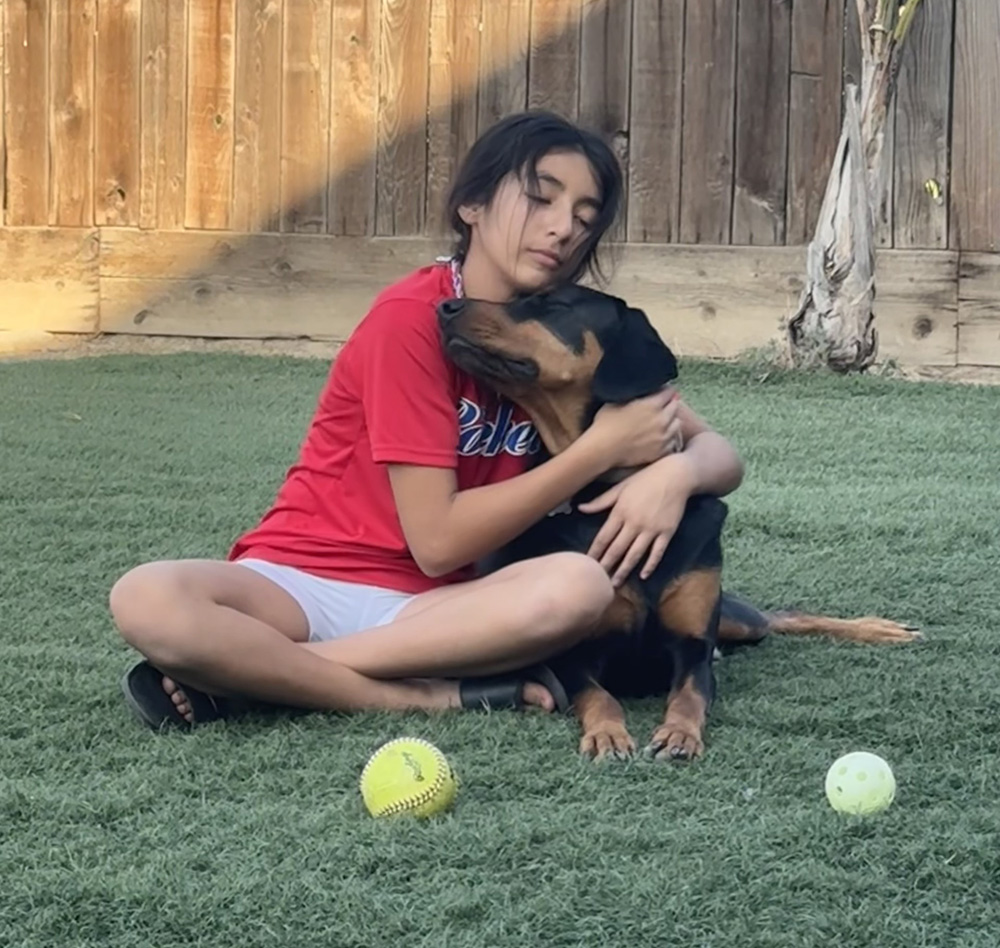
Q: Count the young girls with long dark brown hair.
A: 1